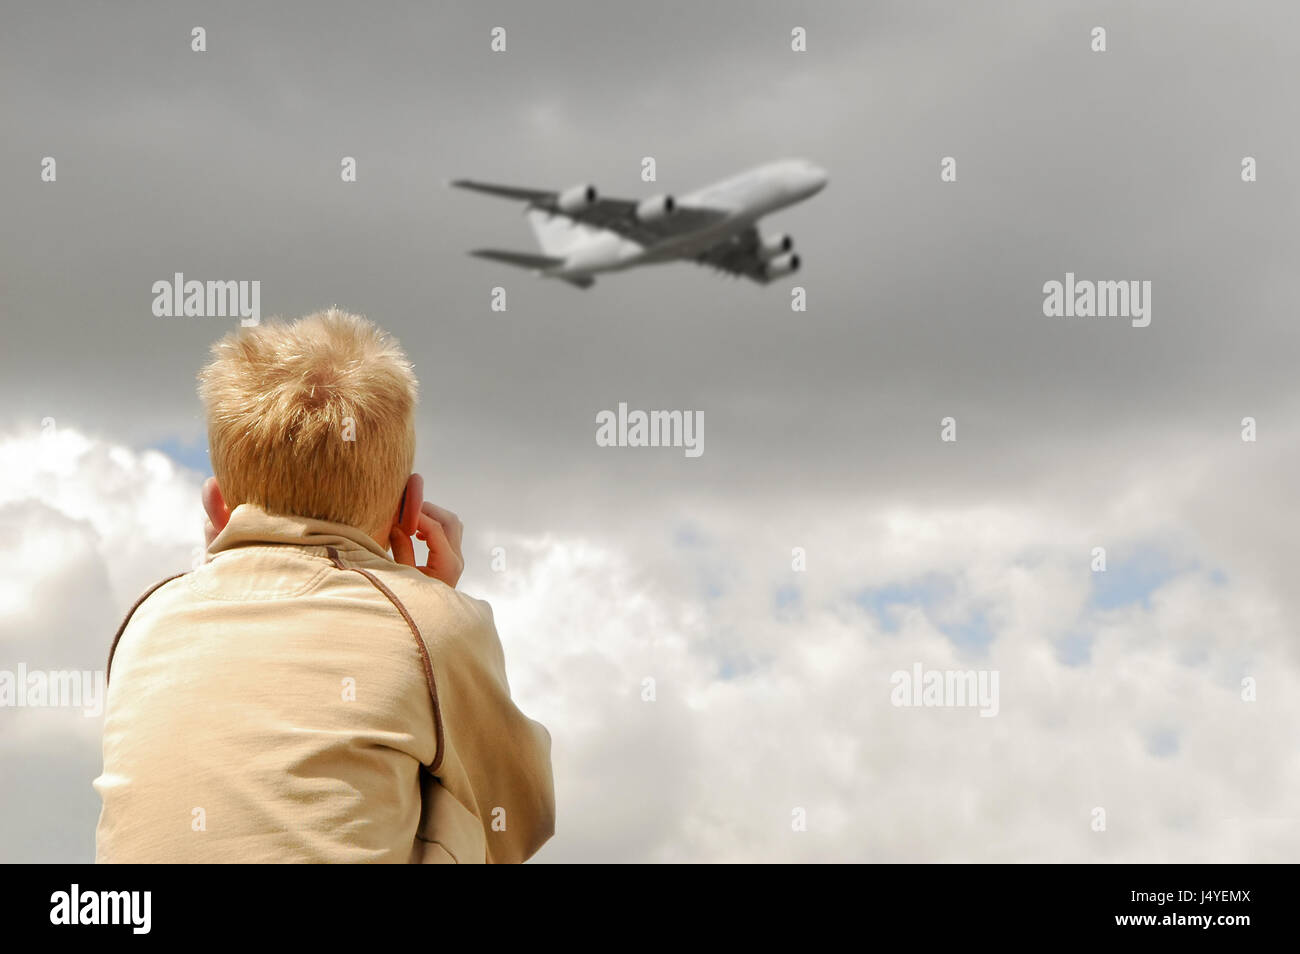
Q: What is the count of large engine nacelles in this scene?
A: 4